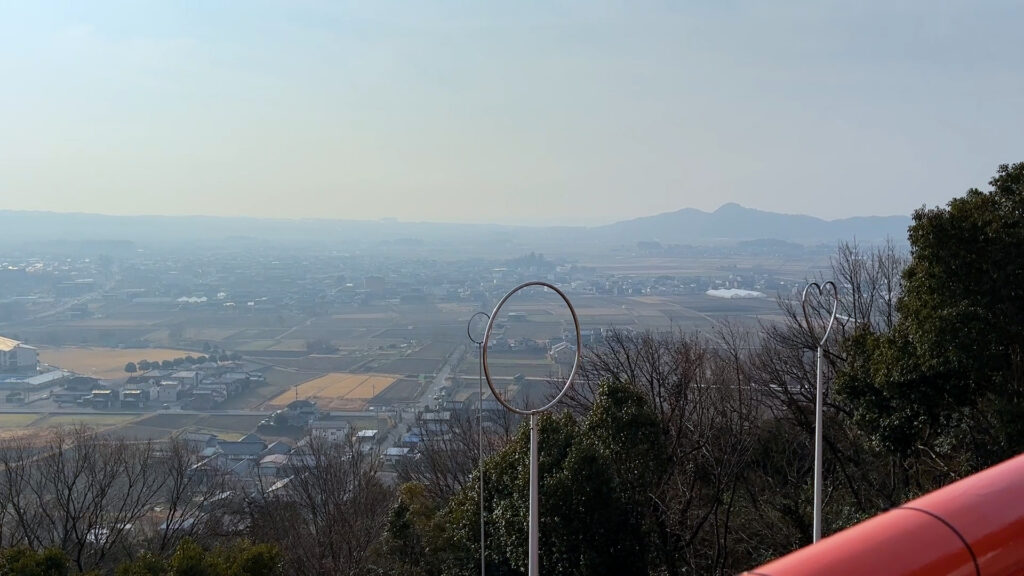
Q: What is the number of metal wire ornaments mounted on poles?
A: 3